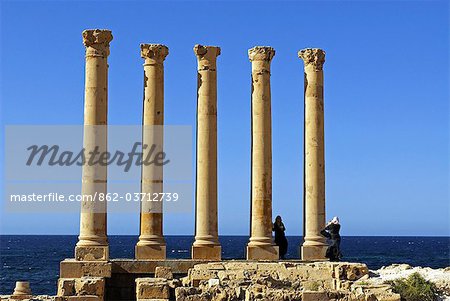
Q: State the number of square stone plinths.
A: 5